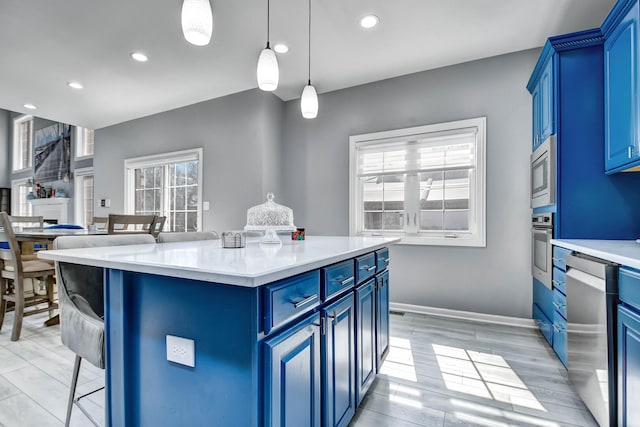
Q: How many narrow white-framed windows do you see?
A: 4